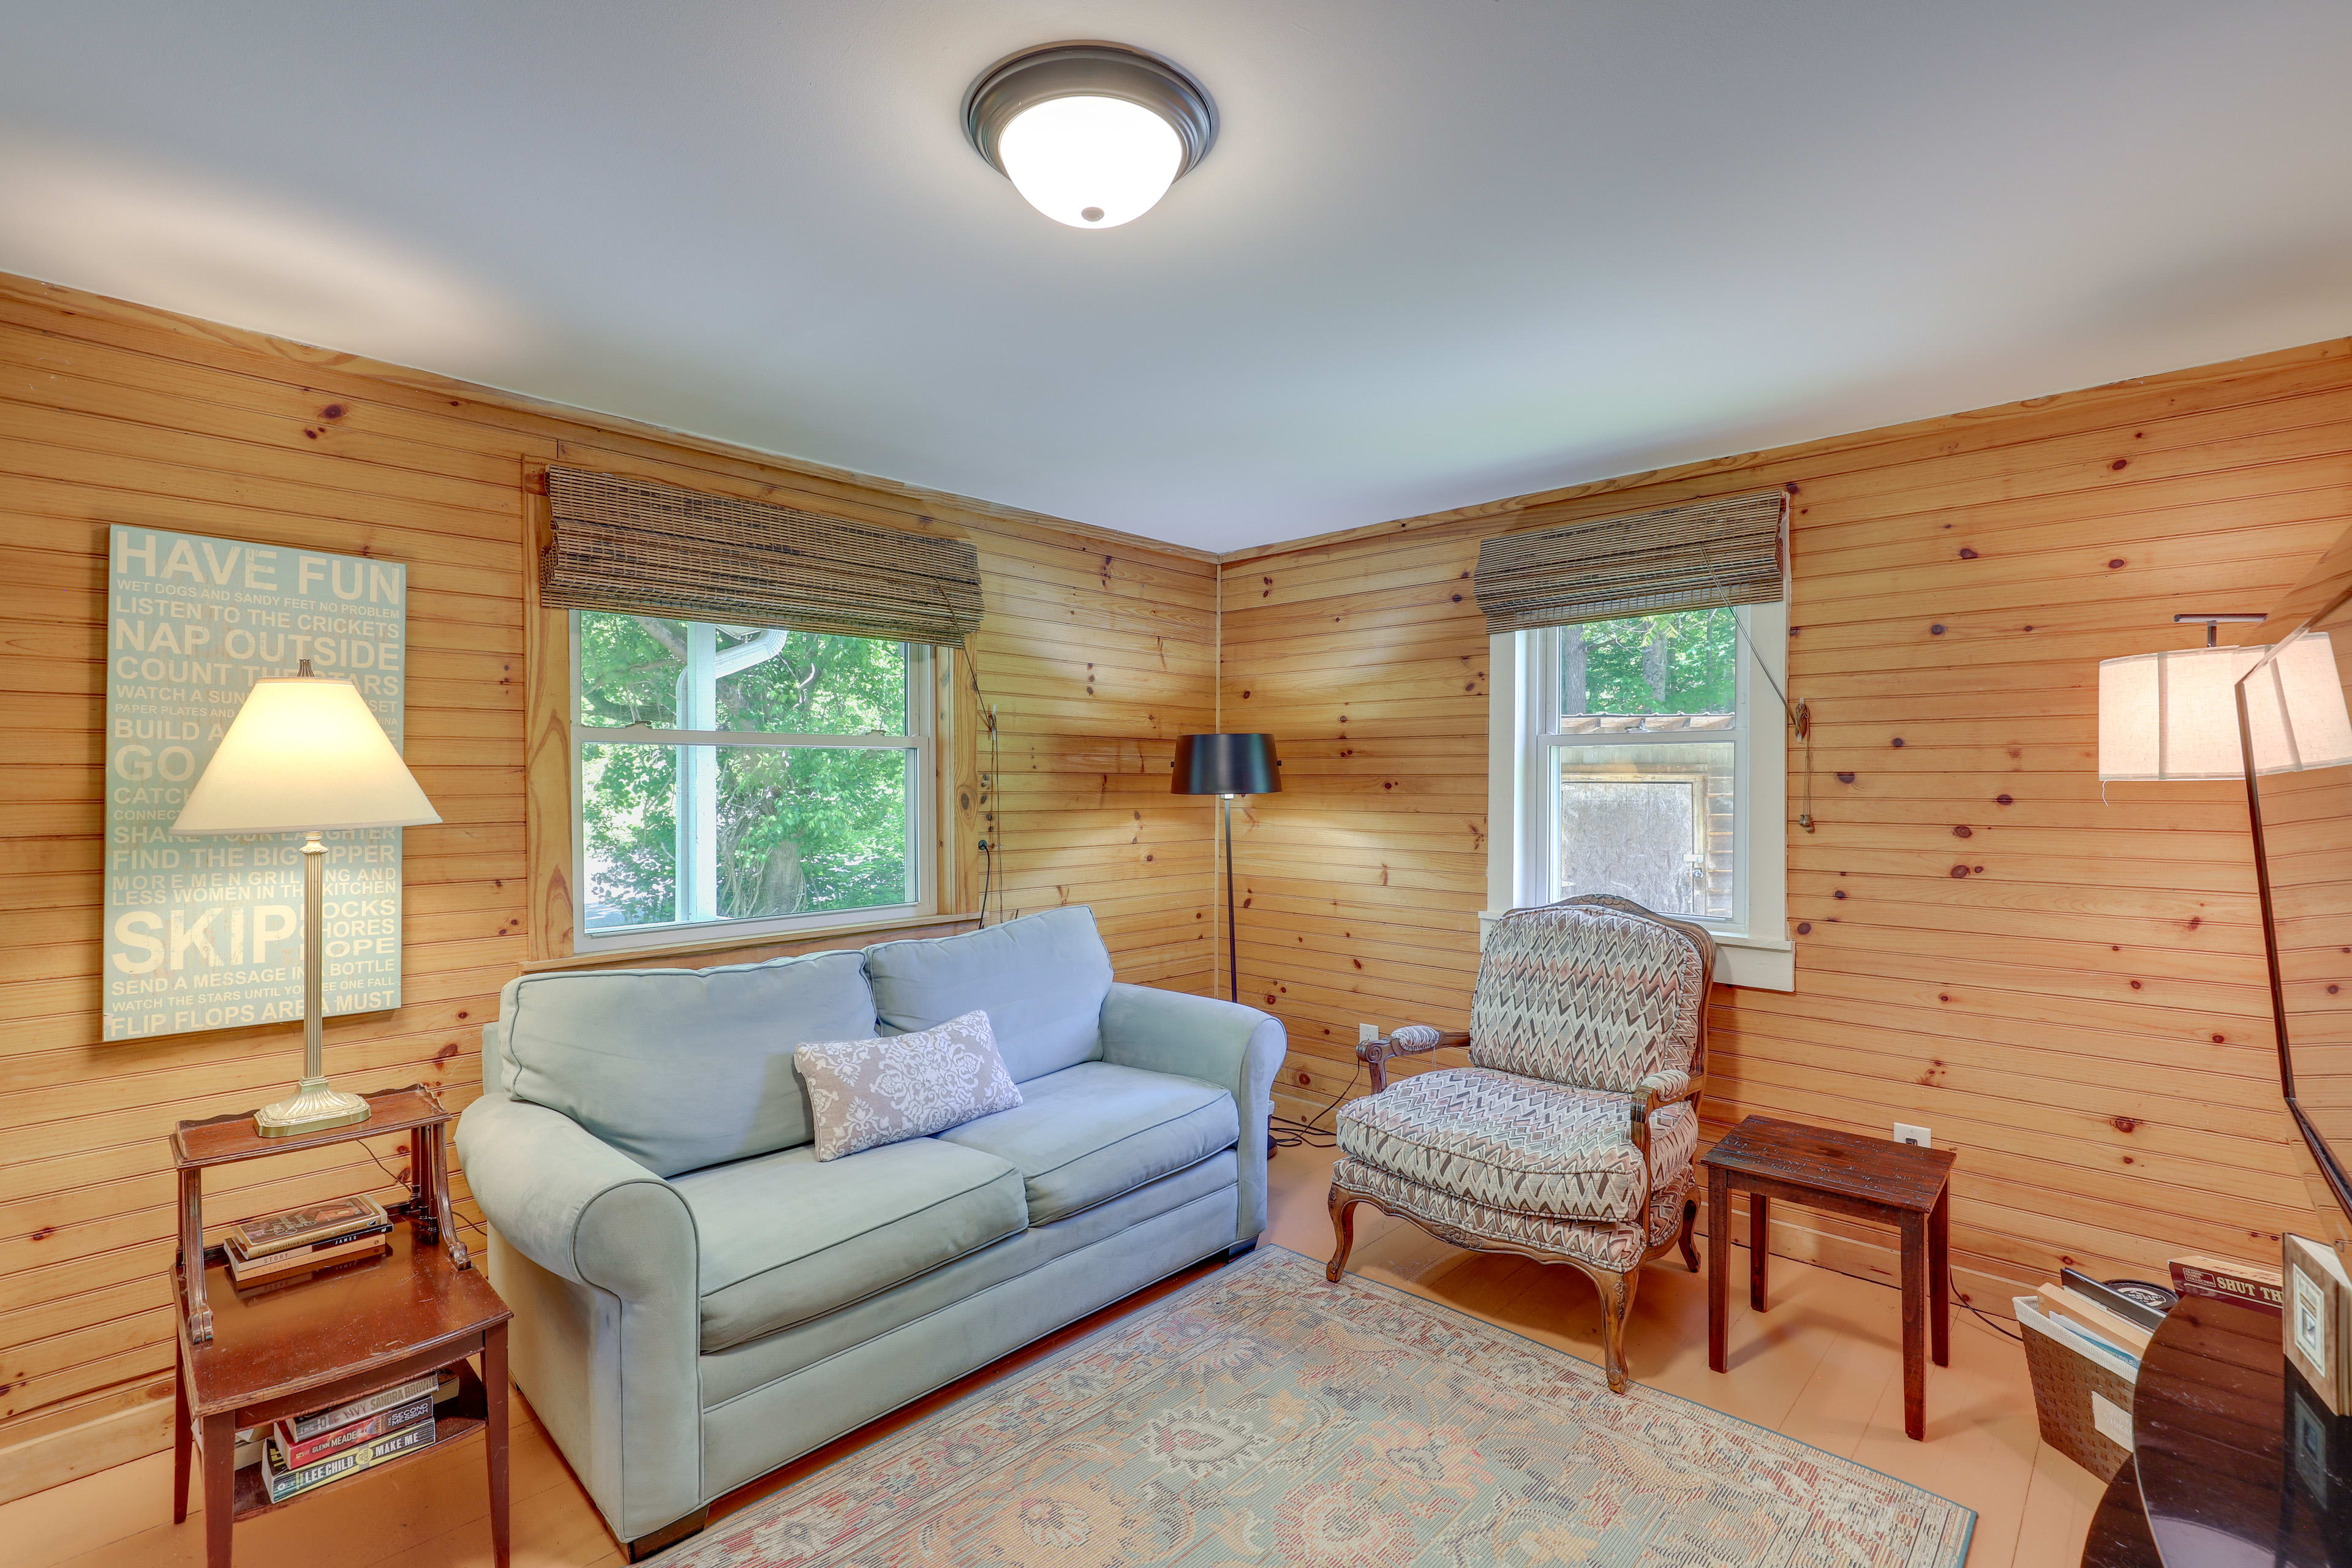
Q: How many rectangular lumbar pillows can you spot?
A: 1